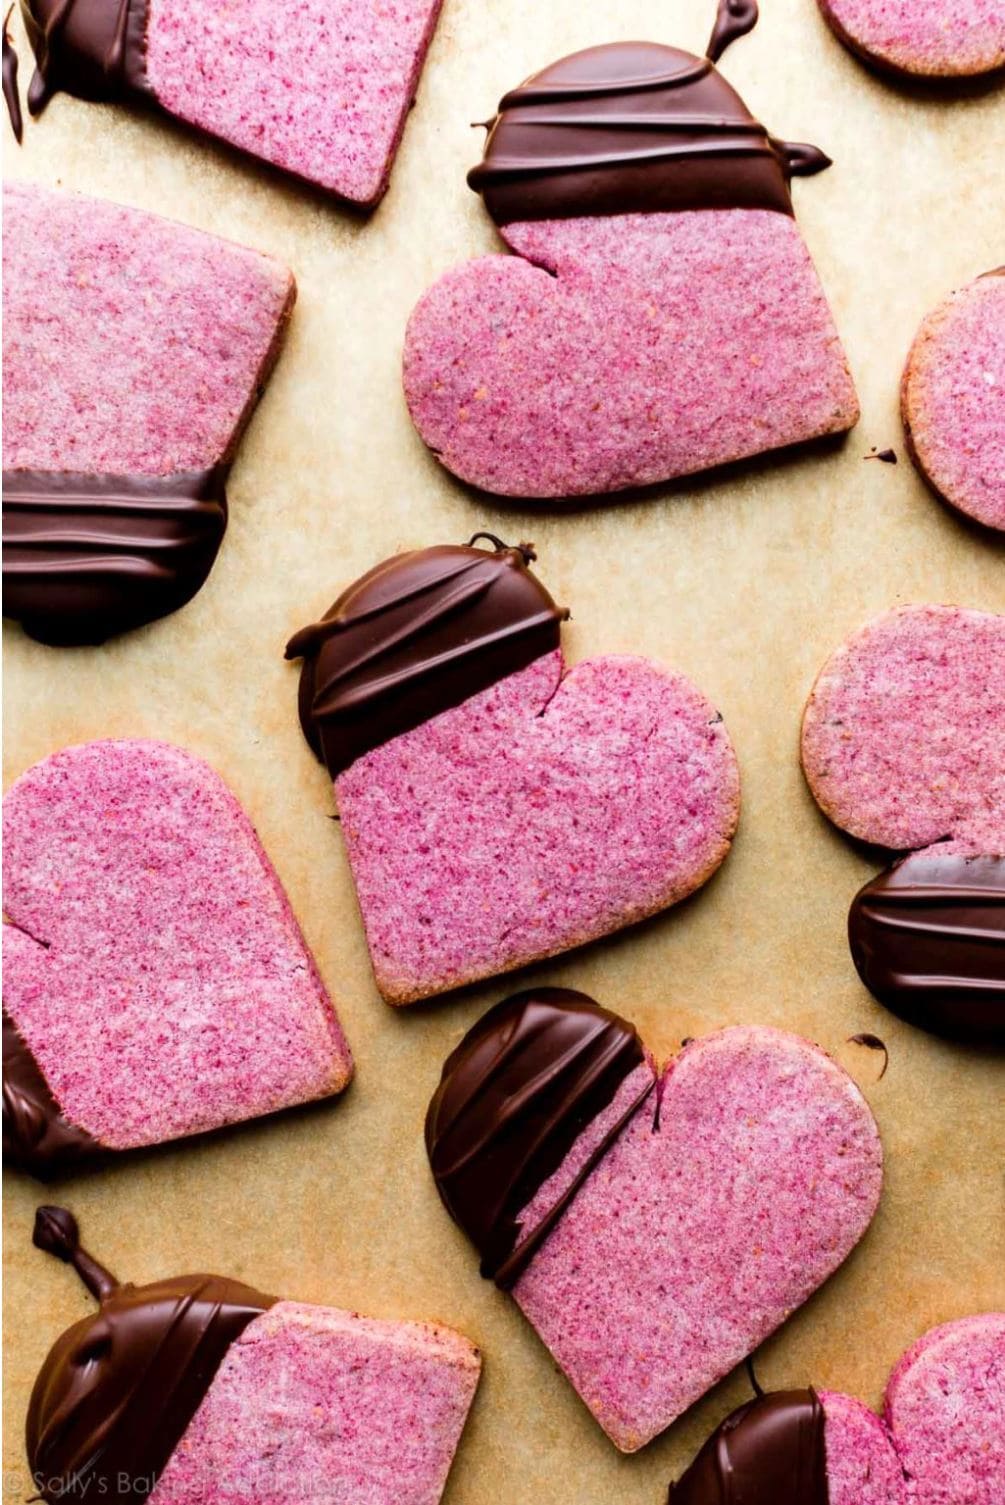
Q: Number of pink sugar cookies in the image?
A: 11